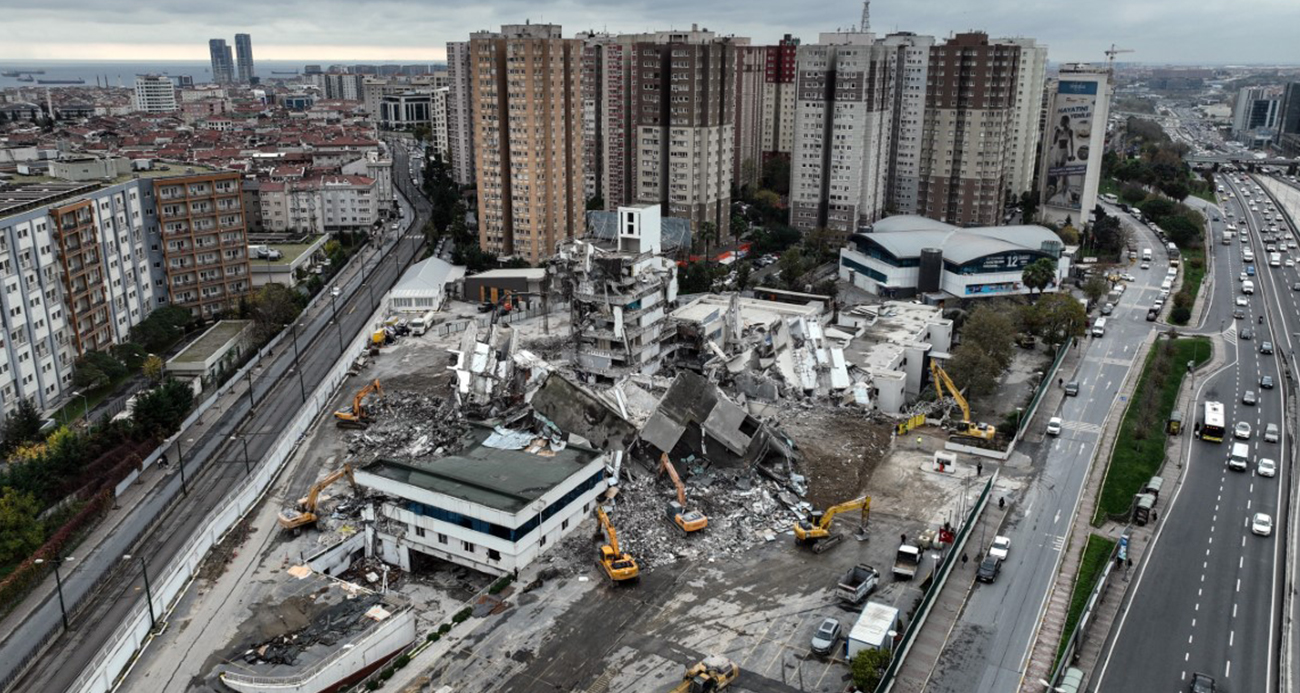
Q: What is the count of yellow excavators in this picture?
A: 7